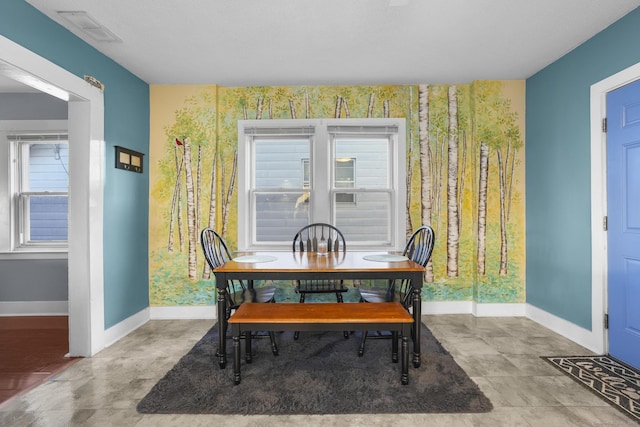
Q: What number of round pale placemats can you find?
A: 2